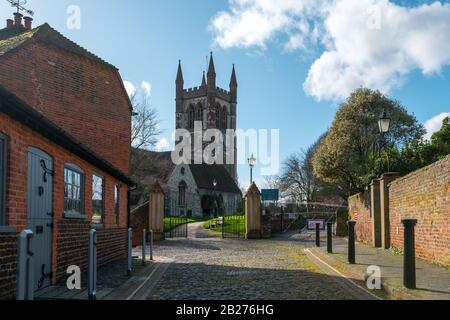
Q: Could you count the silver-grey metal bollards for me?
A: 5